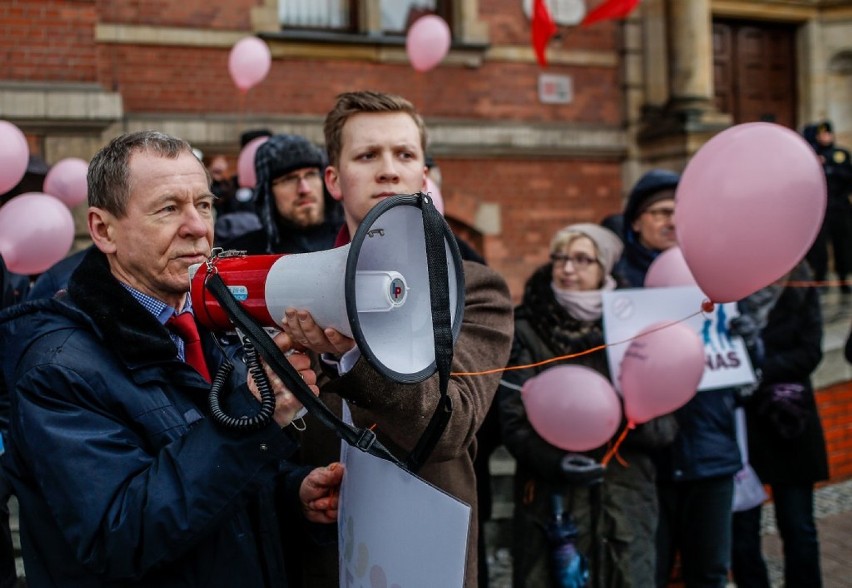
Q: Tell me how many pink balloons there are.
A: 11